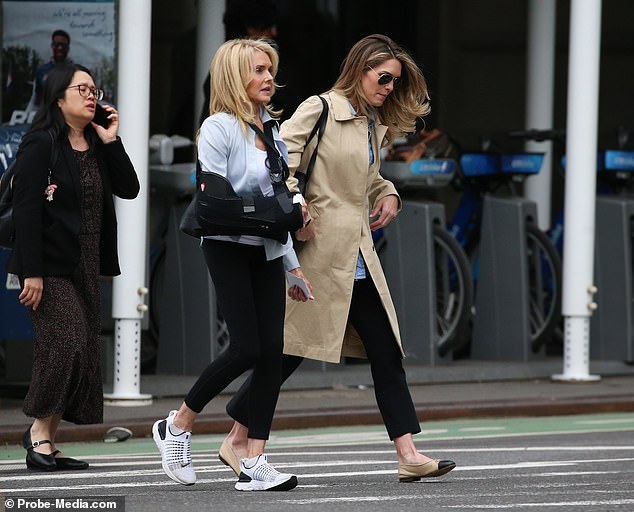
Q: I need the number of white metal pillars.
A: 4